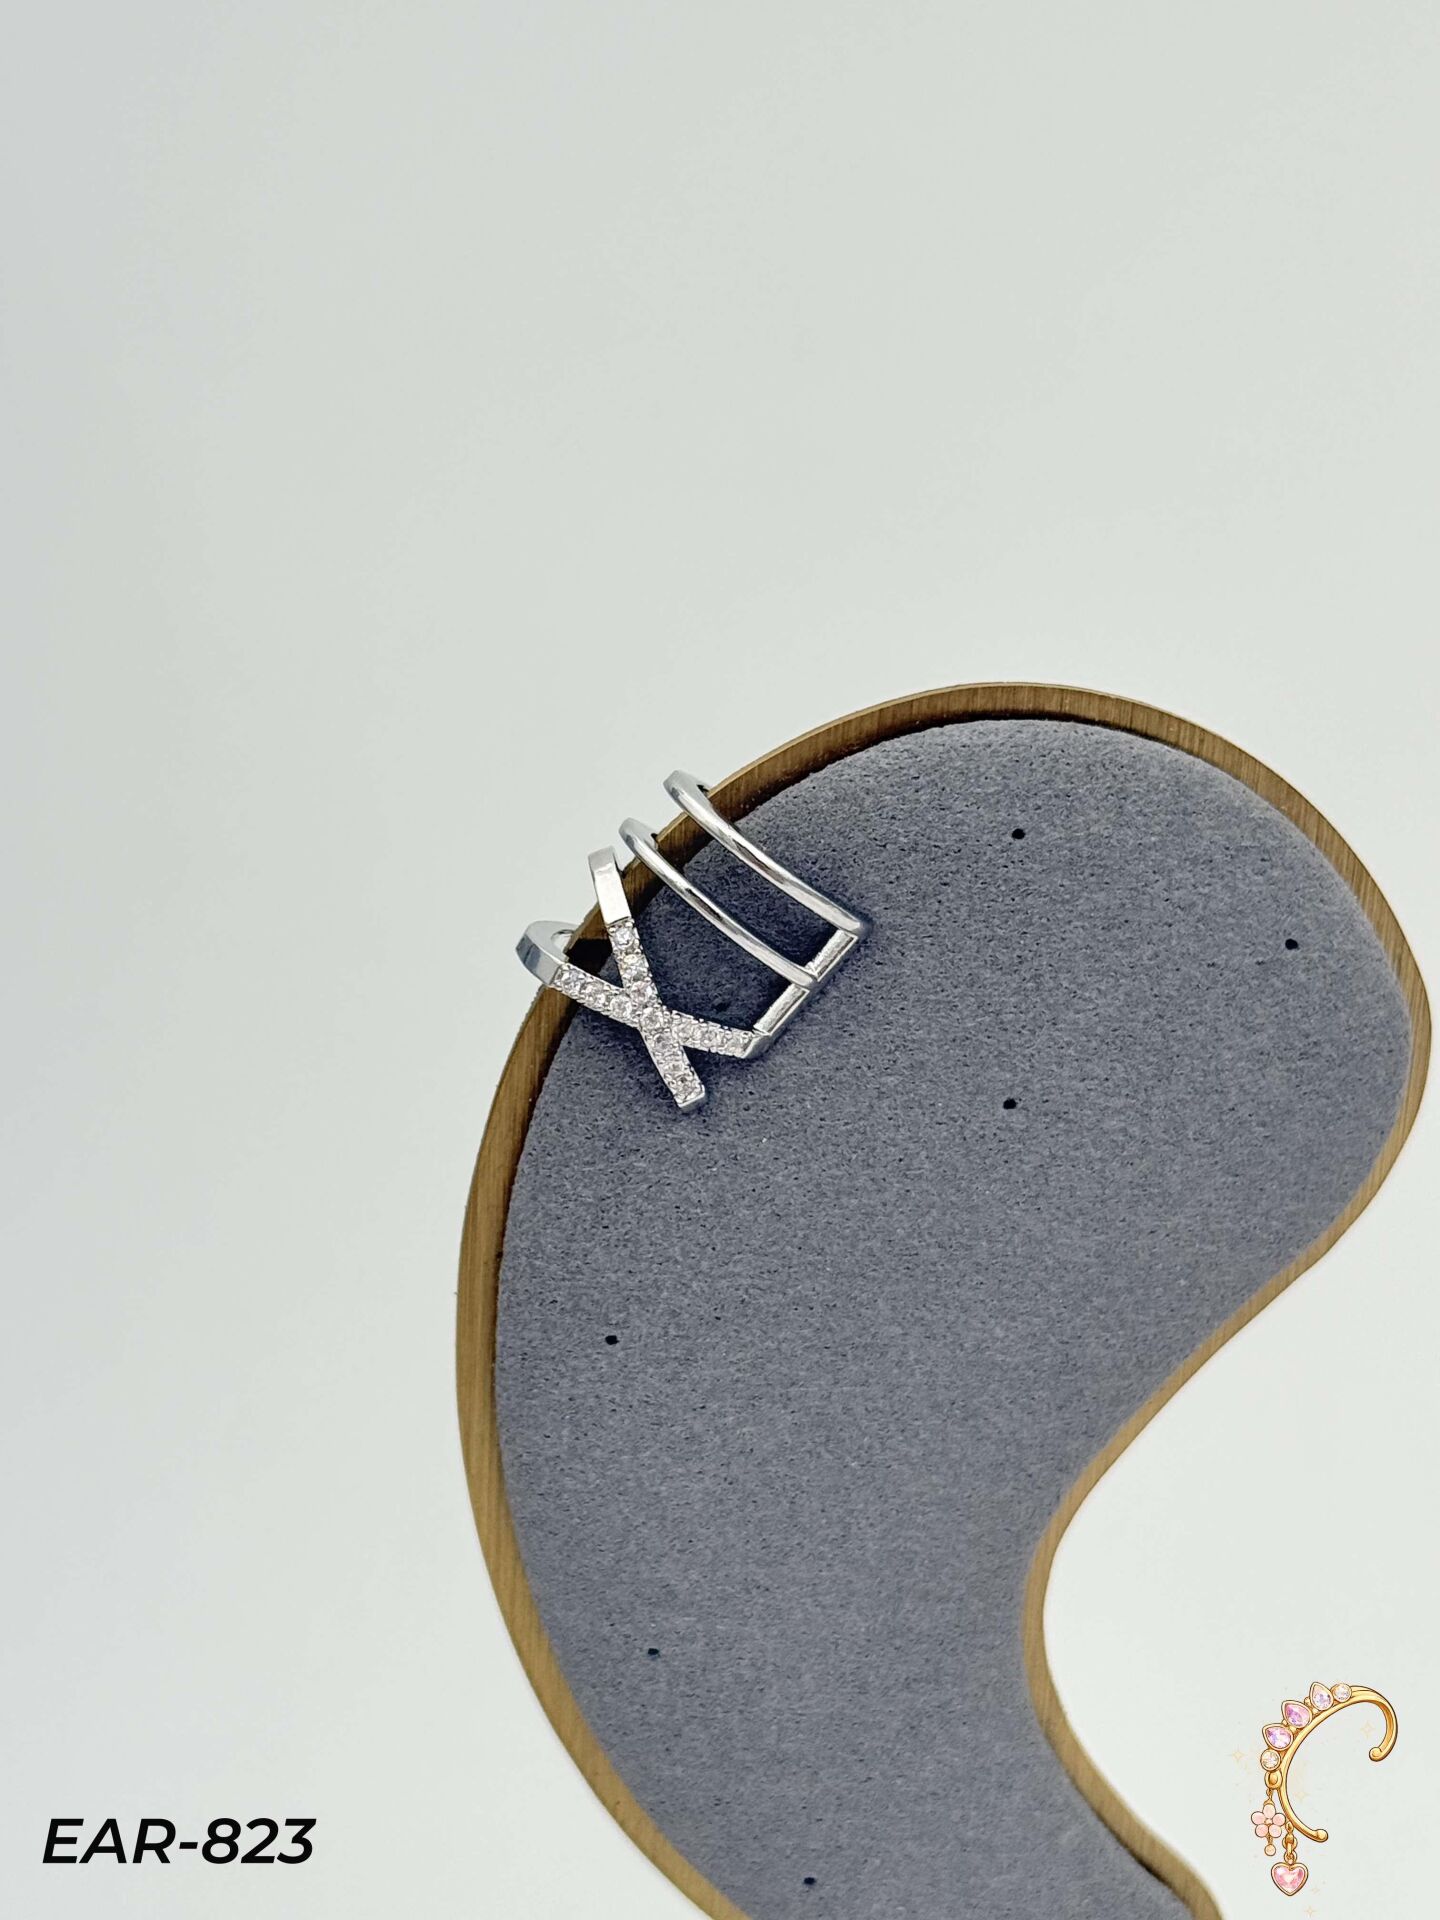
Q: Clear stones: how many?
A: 13